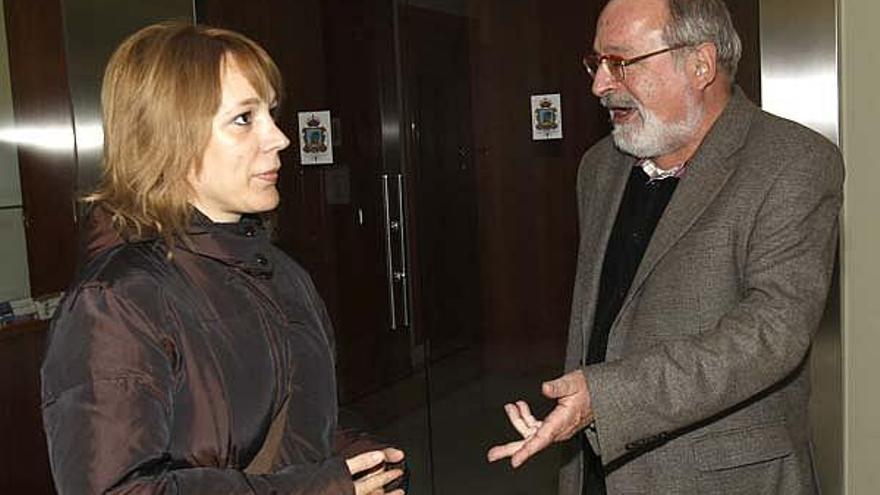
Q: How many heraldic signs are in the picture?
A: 2